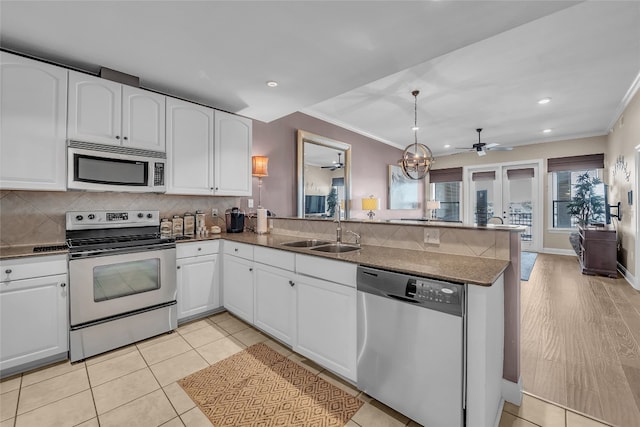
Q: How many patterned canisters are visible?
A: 4